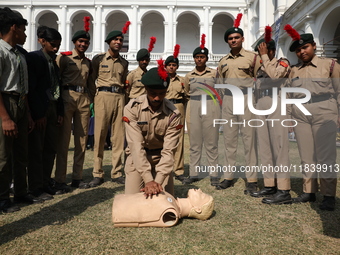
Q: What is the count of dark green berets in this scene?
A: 9